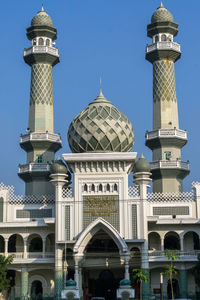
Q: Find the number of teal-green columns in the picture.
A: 4